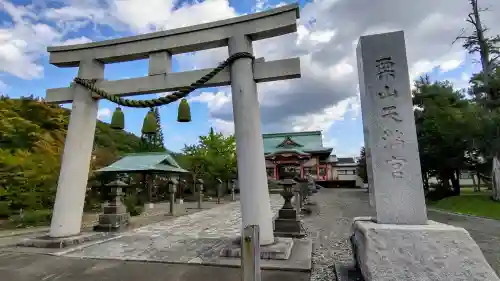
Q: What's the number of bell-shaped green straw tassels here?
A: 3